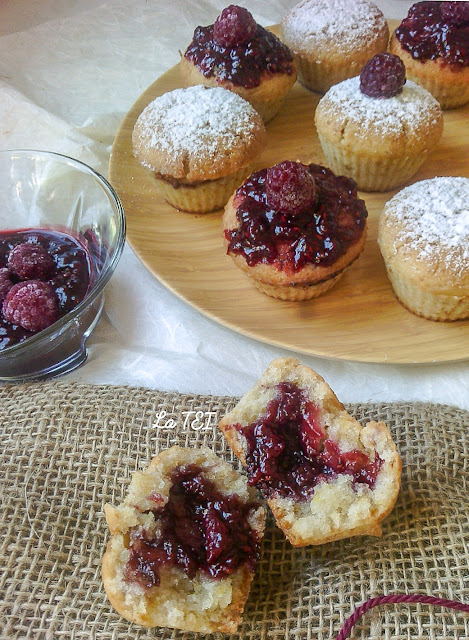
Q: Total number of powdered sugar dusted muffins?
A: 4